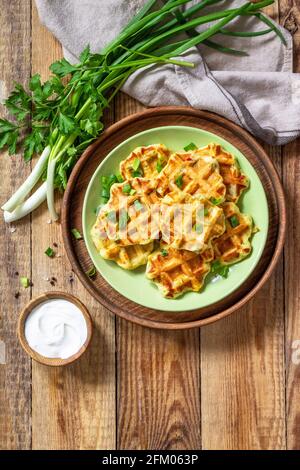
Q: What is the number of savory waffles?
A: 8